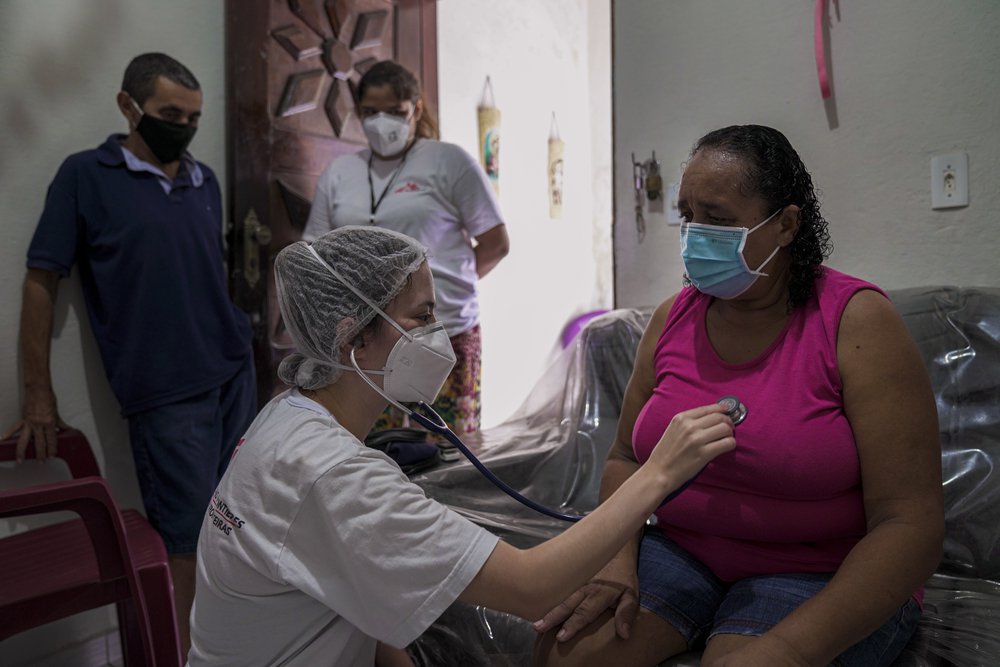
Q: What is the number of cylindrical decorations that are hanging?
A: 2